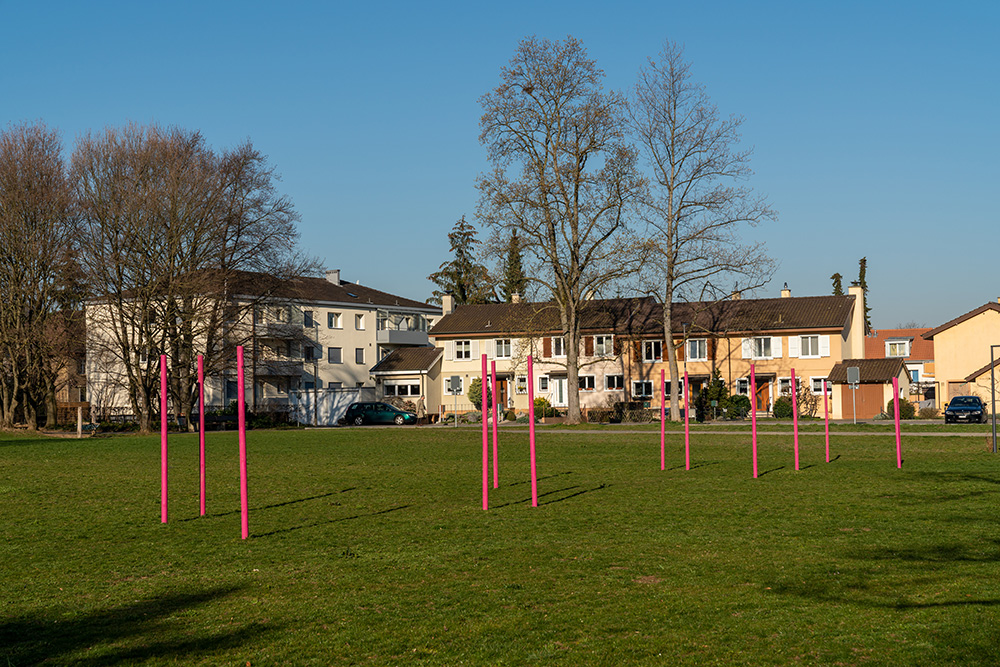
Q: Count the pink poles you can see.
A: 12